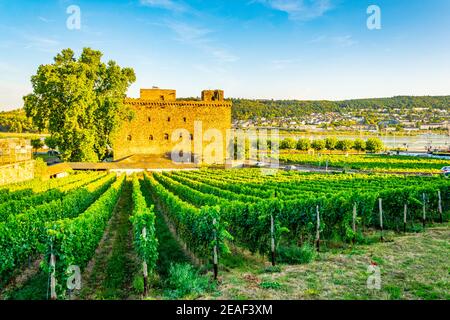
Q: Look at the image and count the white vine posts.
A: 10